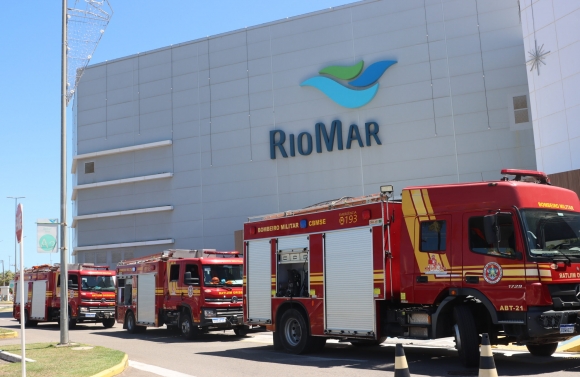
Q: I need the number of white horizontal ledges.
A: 4